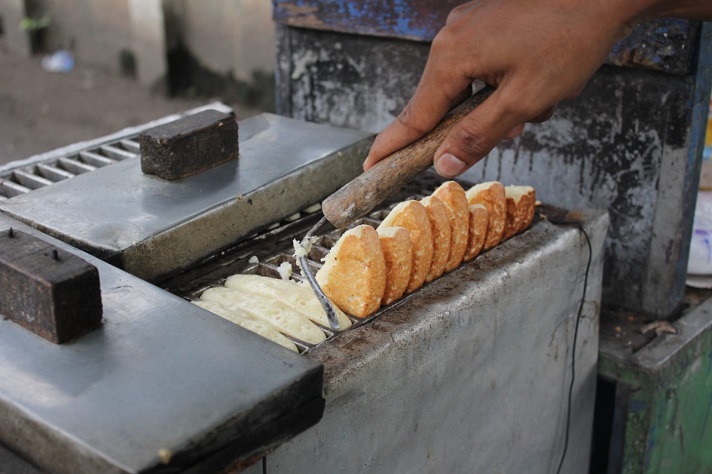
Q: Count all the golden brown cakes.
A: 8